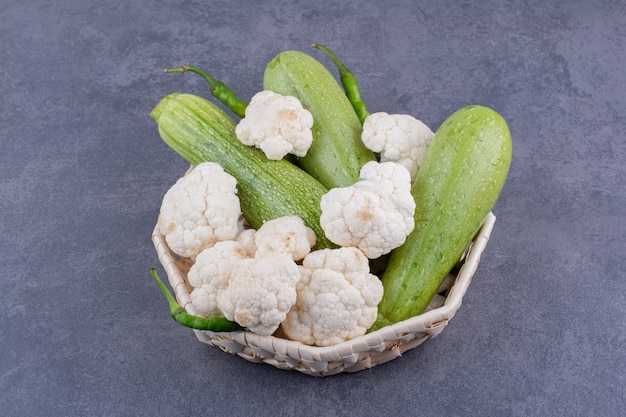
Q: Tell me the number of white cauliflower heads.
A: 8